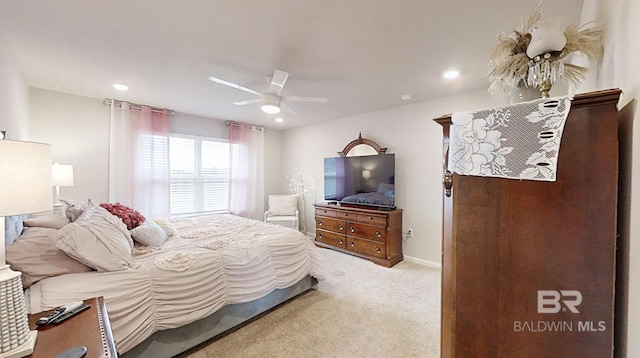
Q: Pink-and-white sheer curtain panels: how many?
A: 2